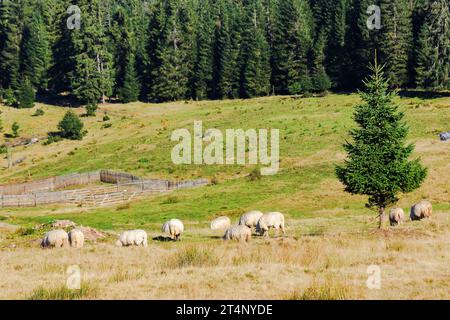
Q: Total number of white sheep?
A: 10